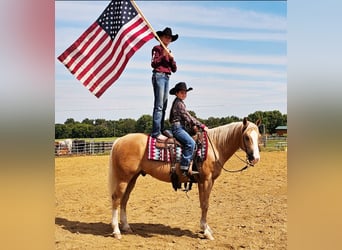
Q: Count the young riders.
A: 2